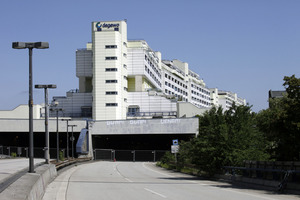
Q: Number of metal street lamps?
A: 5